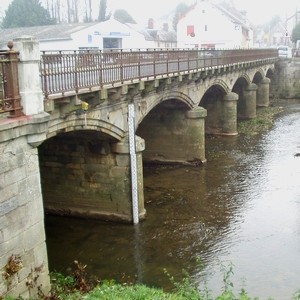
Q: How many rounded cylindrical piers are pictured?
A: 5